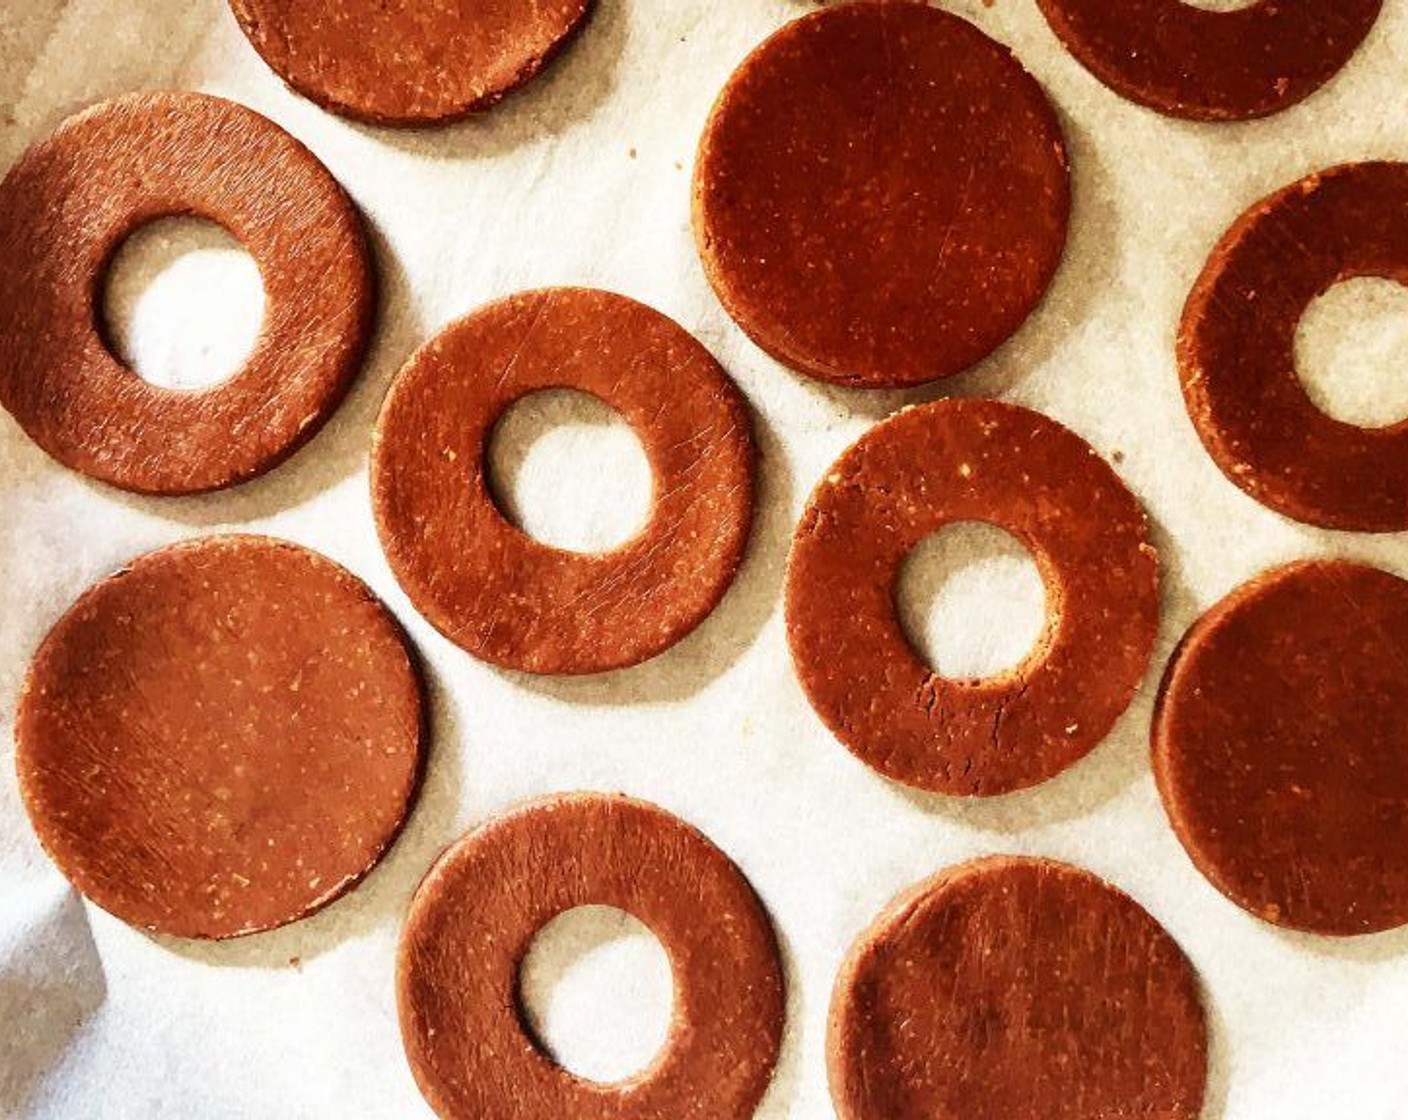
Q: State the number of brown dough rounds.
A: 11